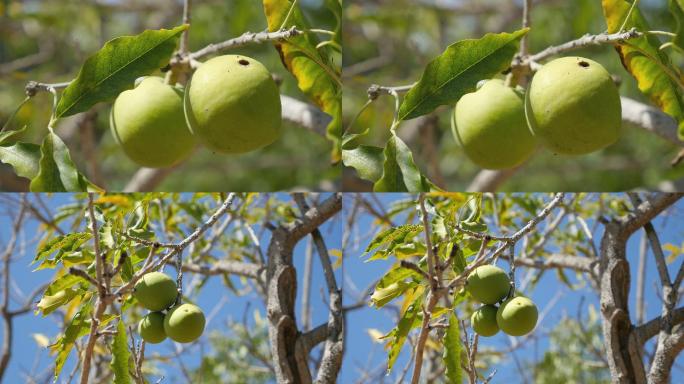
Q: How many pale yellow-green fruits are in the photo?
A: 10